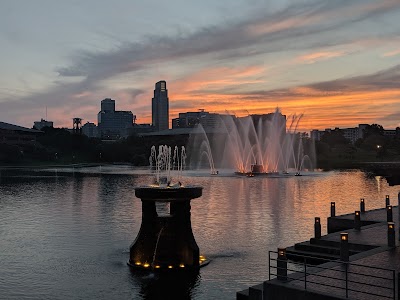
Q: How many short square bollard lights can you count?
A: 9